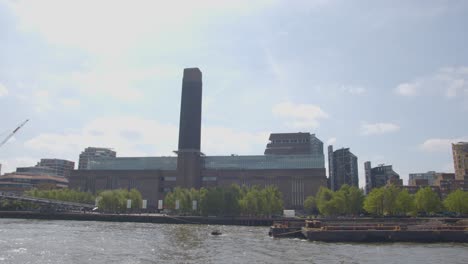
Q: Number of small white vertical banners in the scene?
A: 5